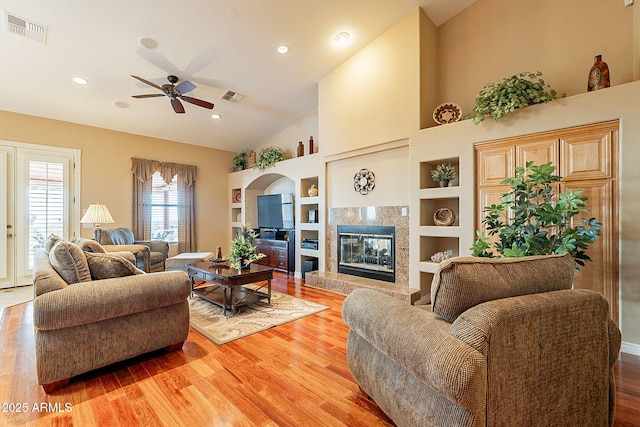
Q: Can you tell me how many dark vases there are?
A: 3